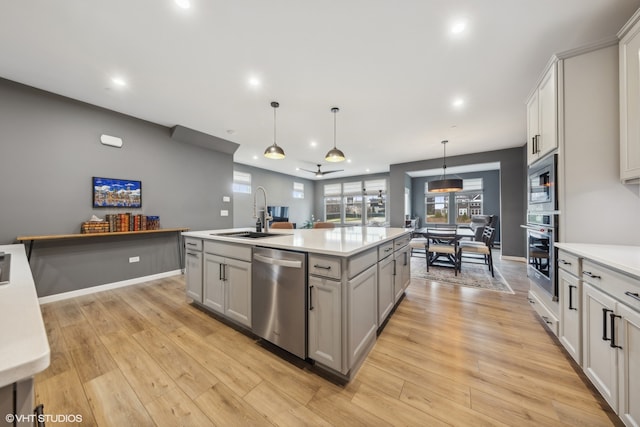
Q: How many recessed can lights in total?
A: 10